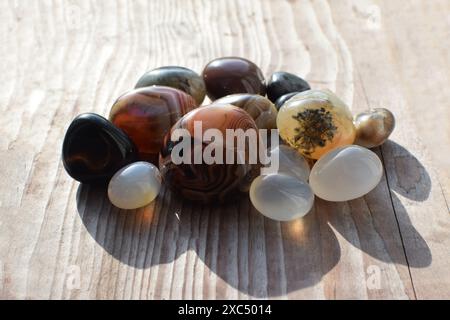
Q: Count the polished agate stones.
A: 14